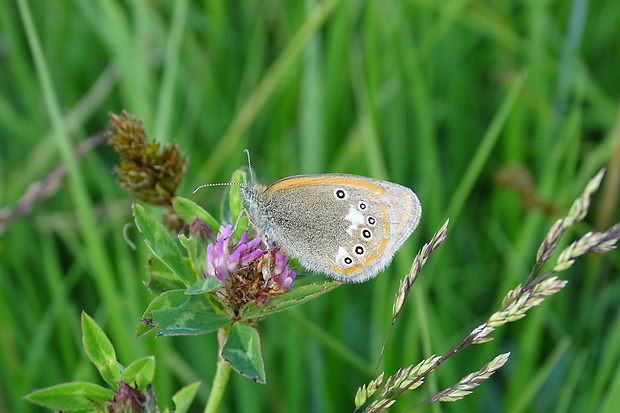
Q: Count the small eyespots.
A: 6